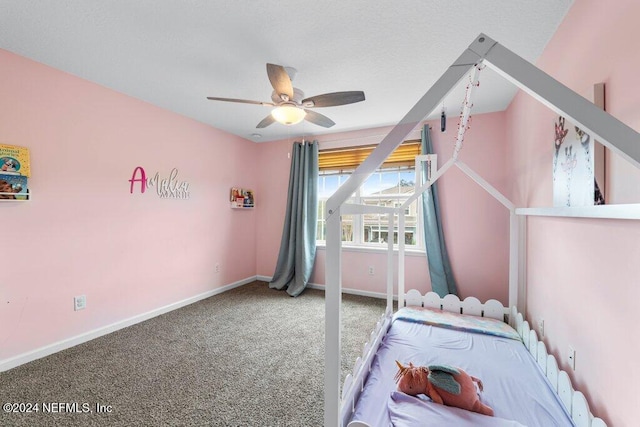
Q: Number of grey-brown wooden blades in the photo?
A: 5